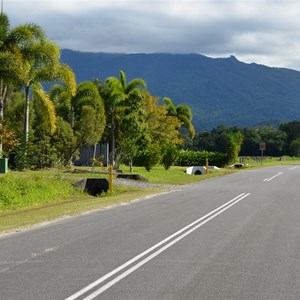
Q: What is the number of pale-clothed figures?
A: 0